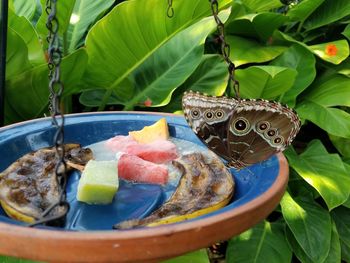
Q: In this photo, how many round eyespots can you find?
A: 7